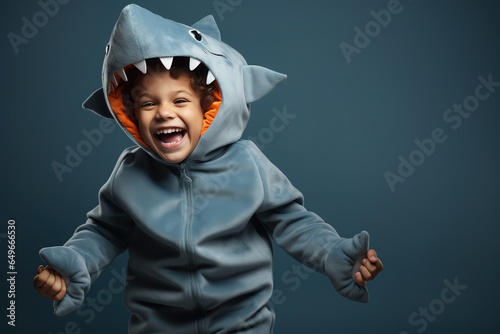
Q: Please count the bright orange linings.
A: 1